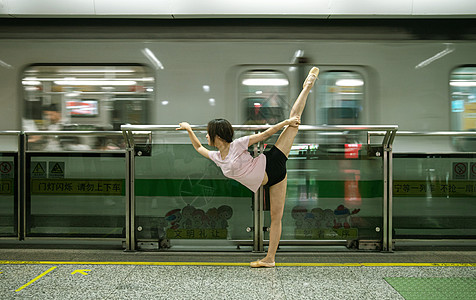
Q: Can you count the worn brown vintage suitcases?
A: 0